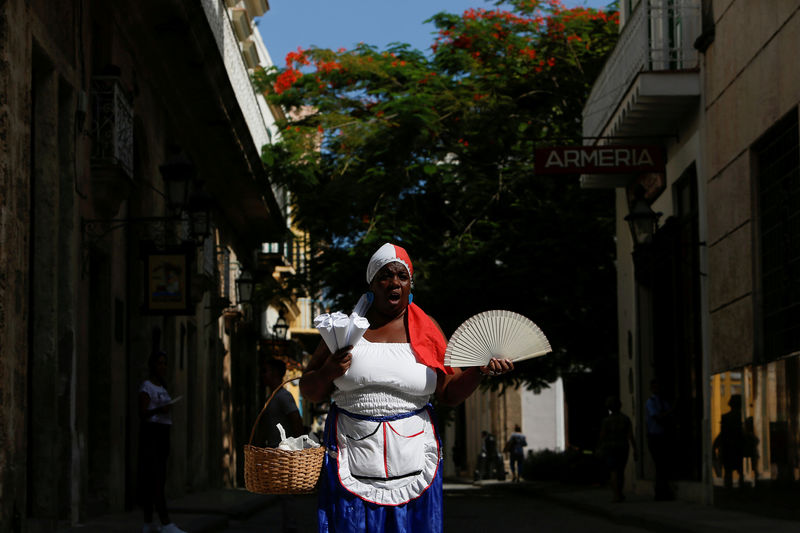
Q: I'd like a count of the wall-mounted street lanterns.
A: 5